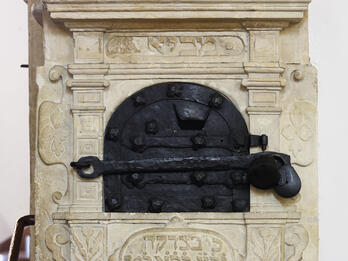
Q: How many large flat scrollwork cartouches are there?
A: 2